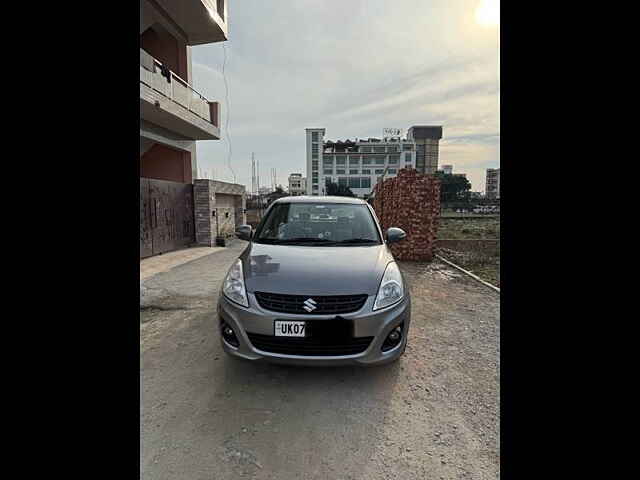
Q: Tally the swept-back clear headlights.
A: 2